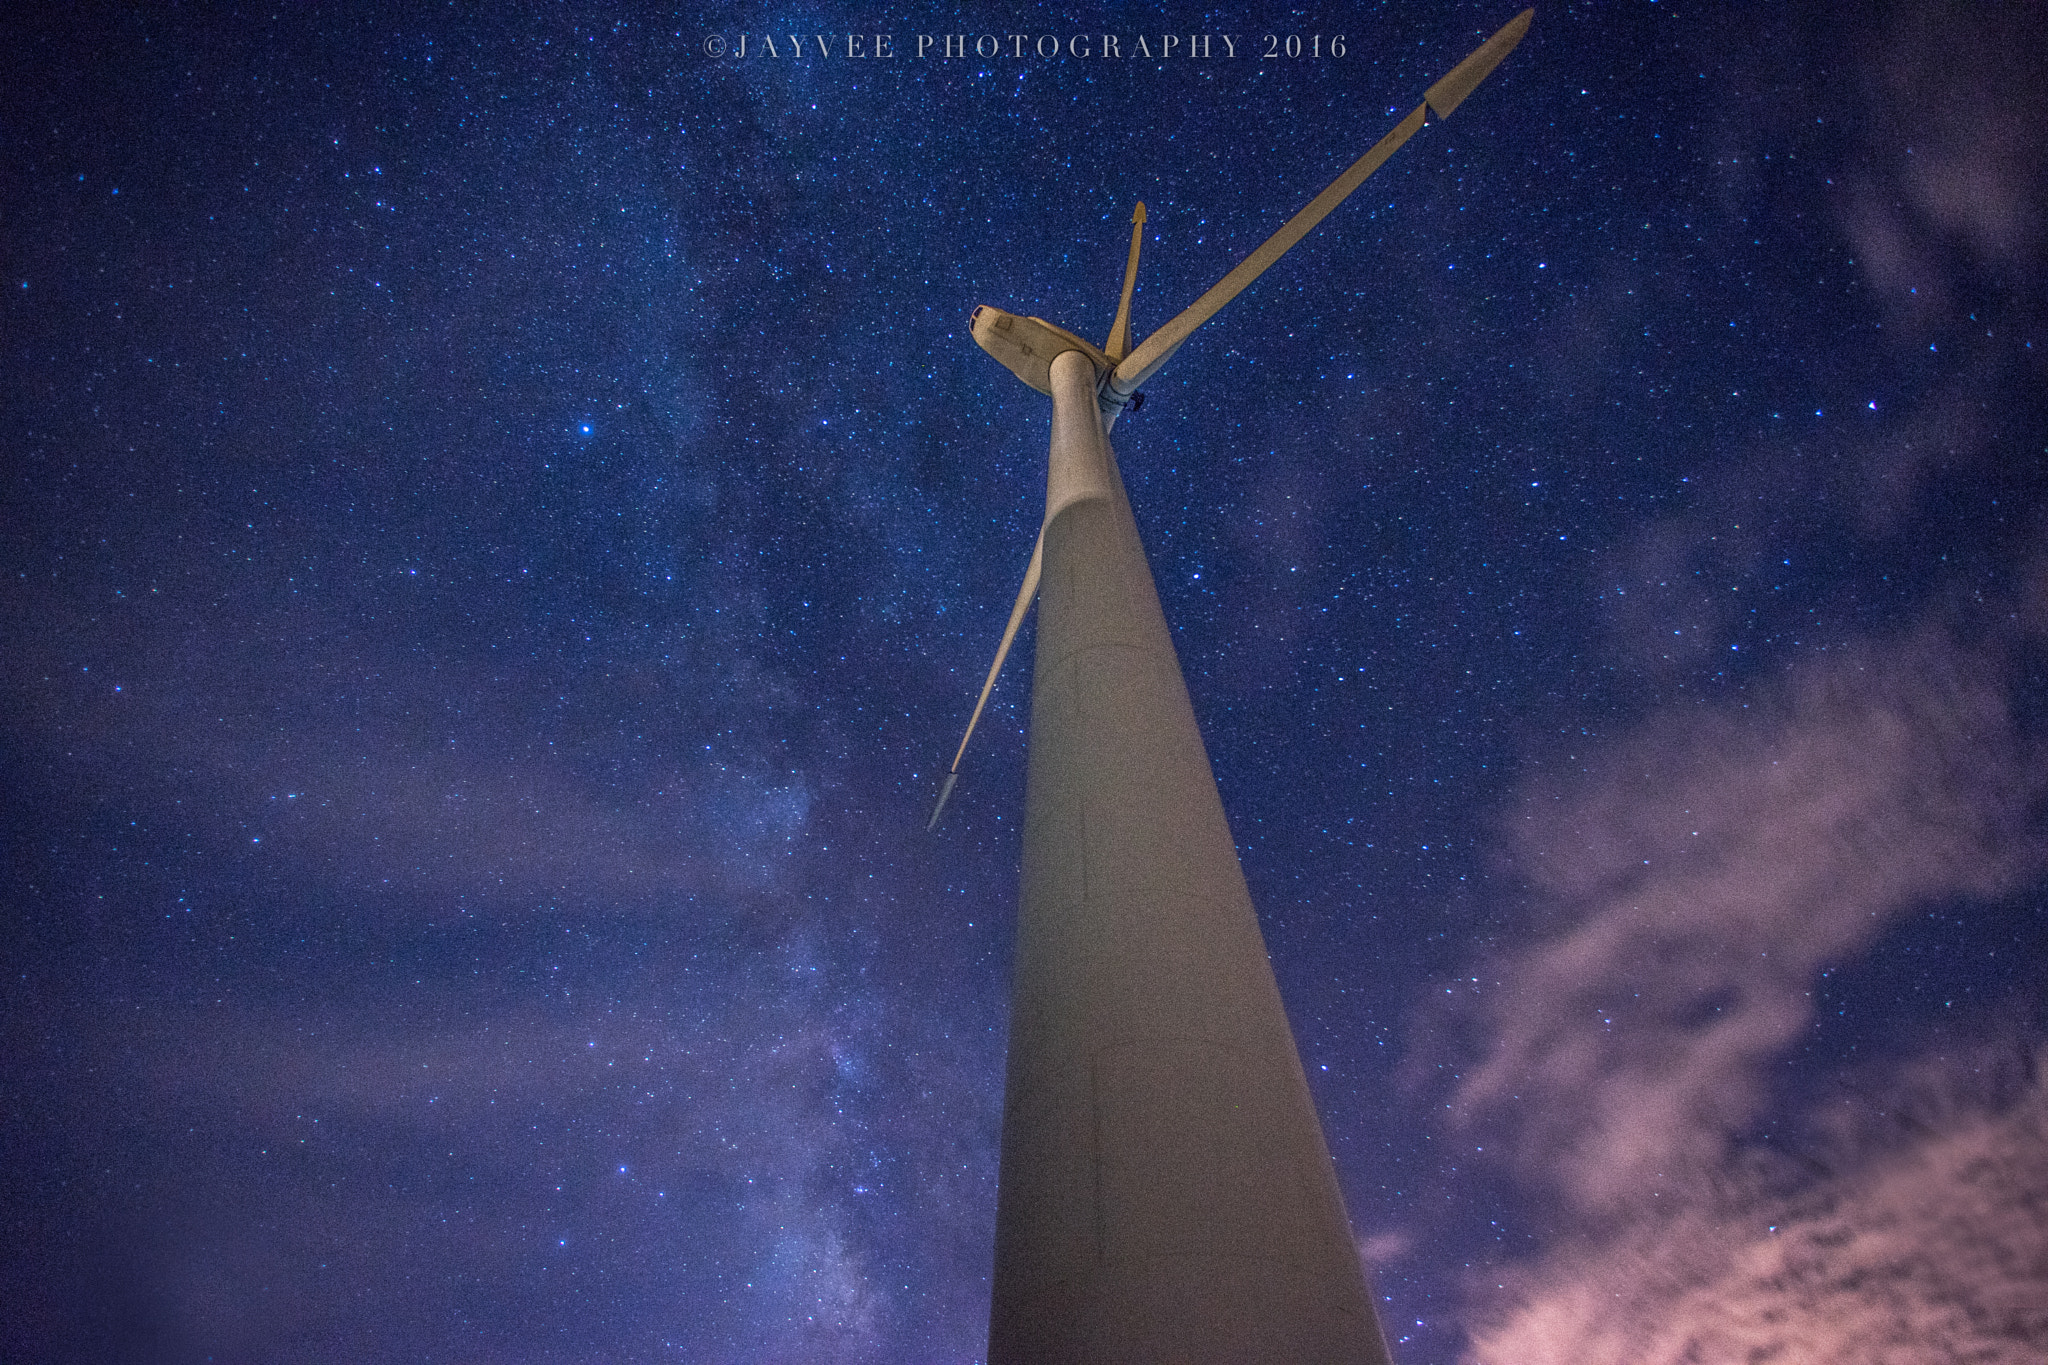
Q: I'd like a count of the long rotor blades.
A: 3